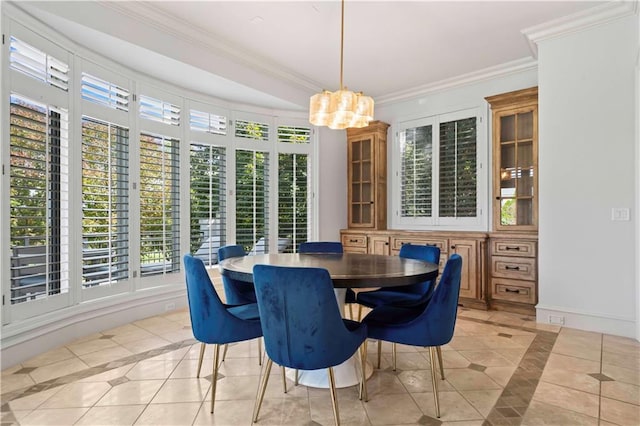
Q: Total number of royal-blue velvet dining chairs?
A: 6